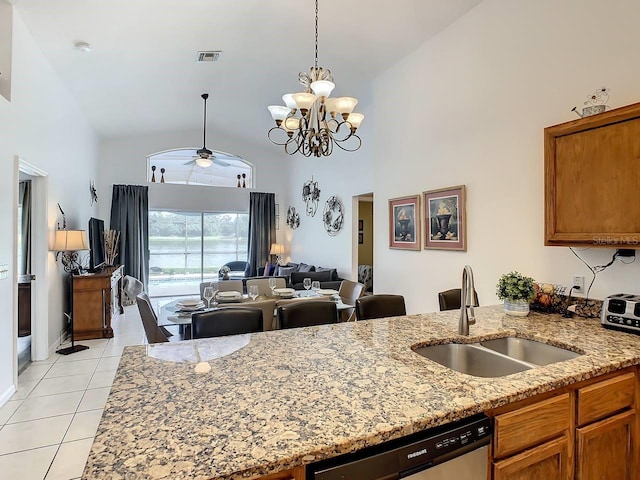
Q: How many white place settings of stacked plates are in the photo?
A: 4